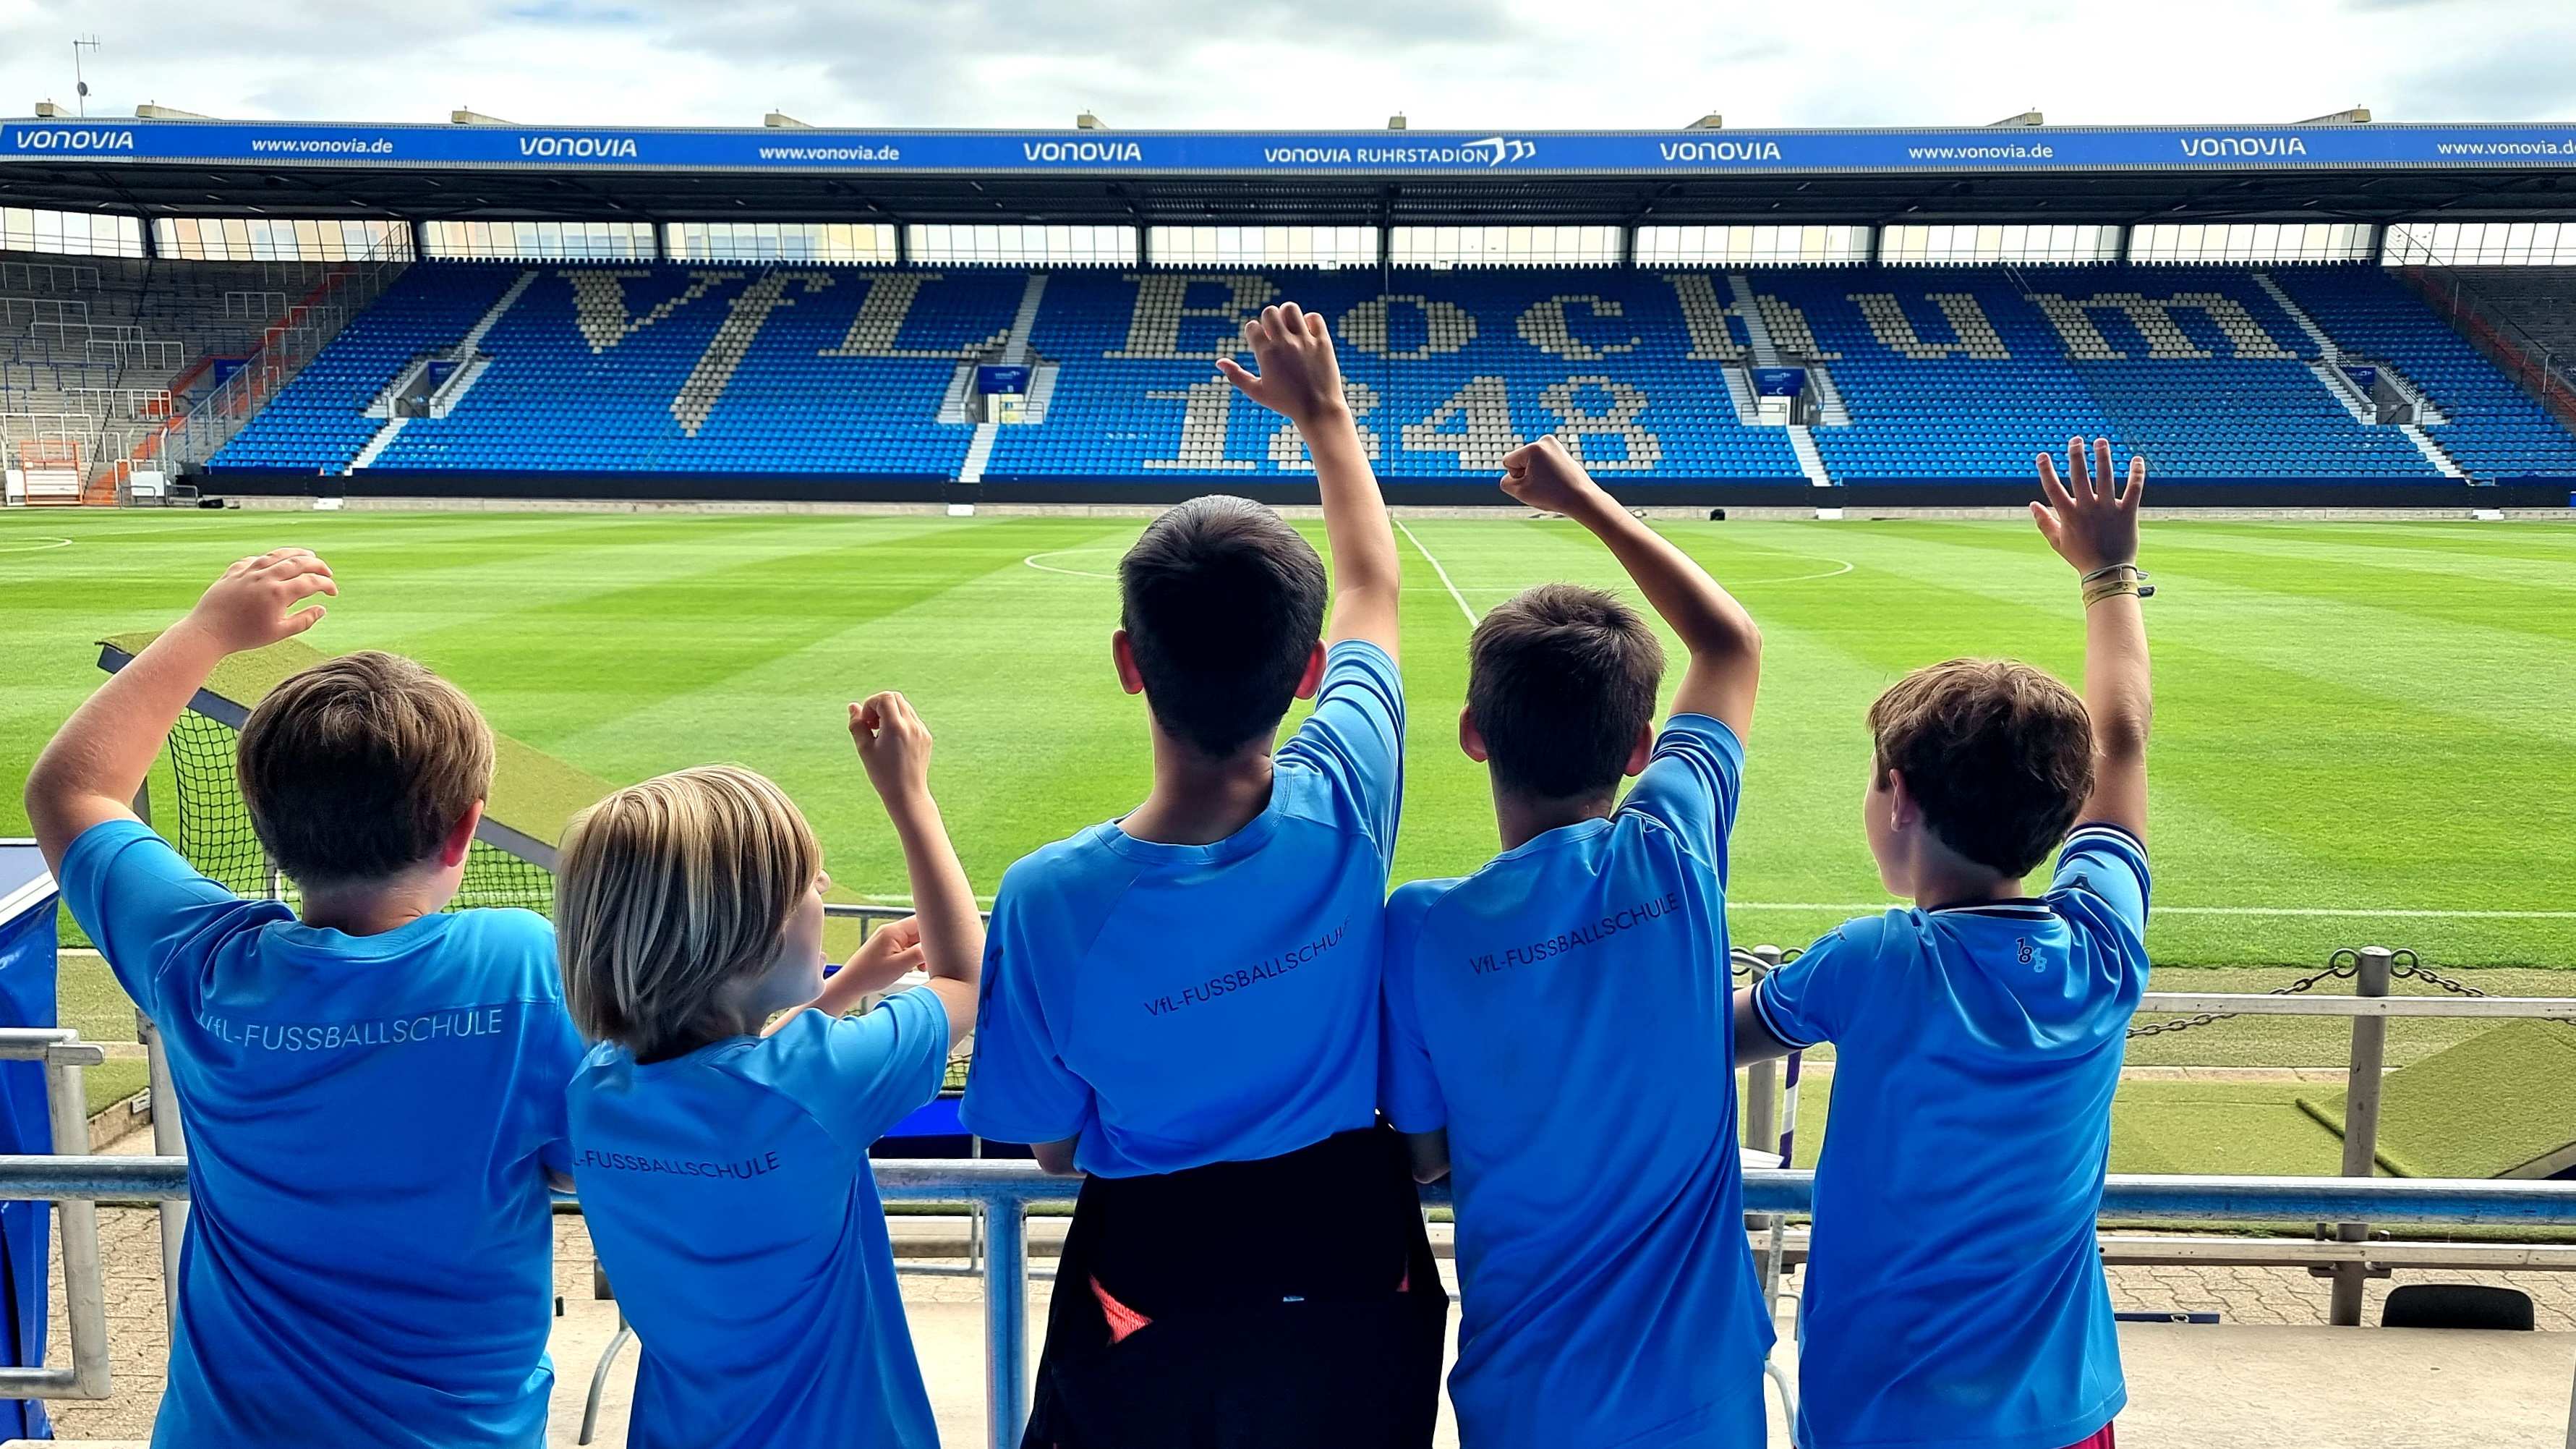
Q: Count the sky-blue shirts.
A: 5